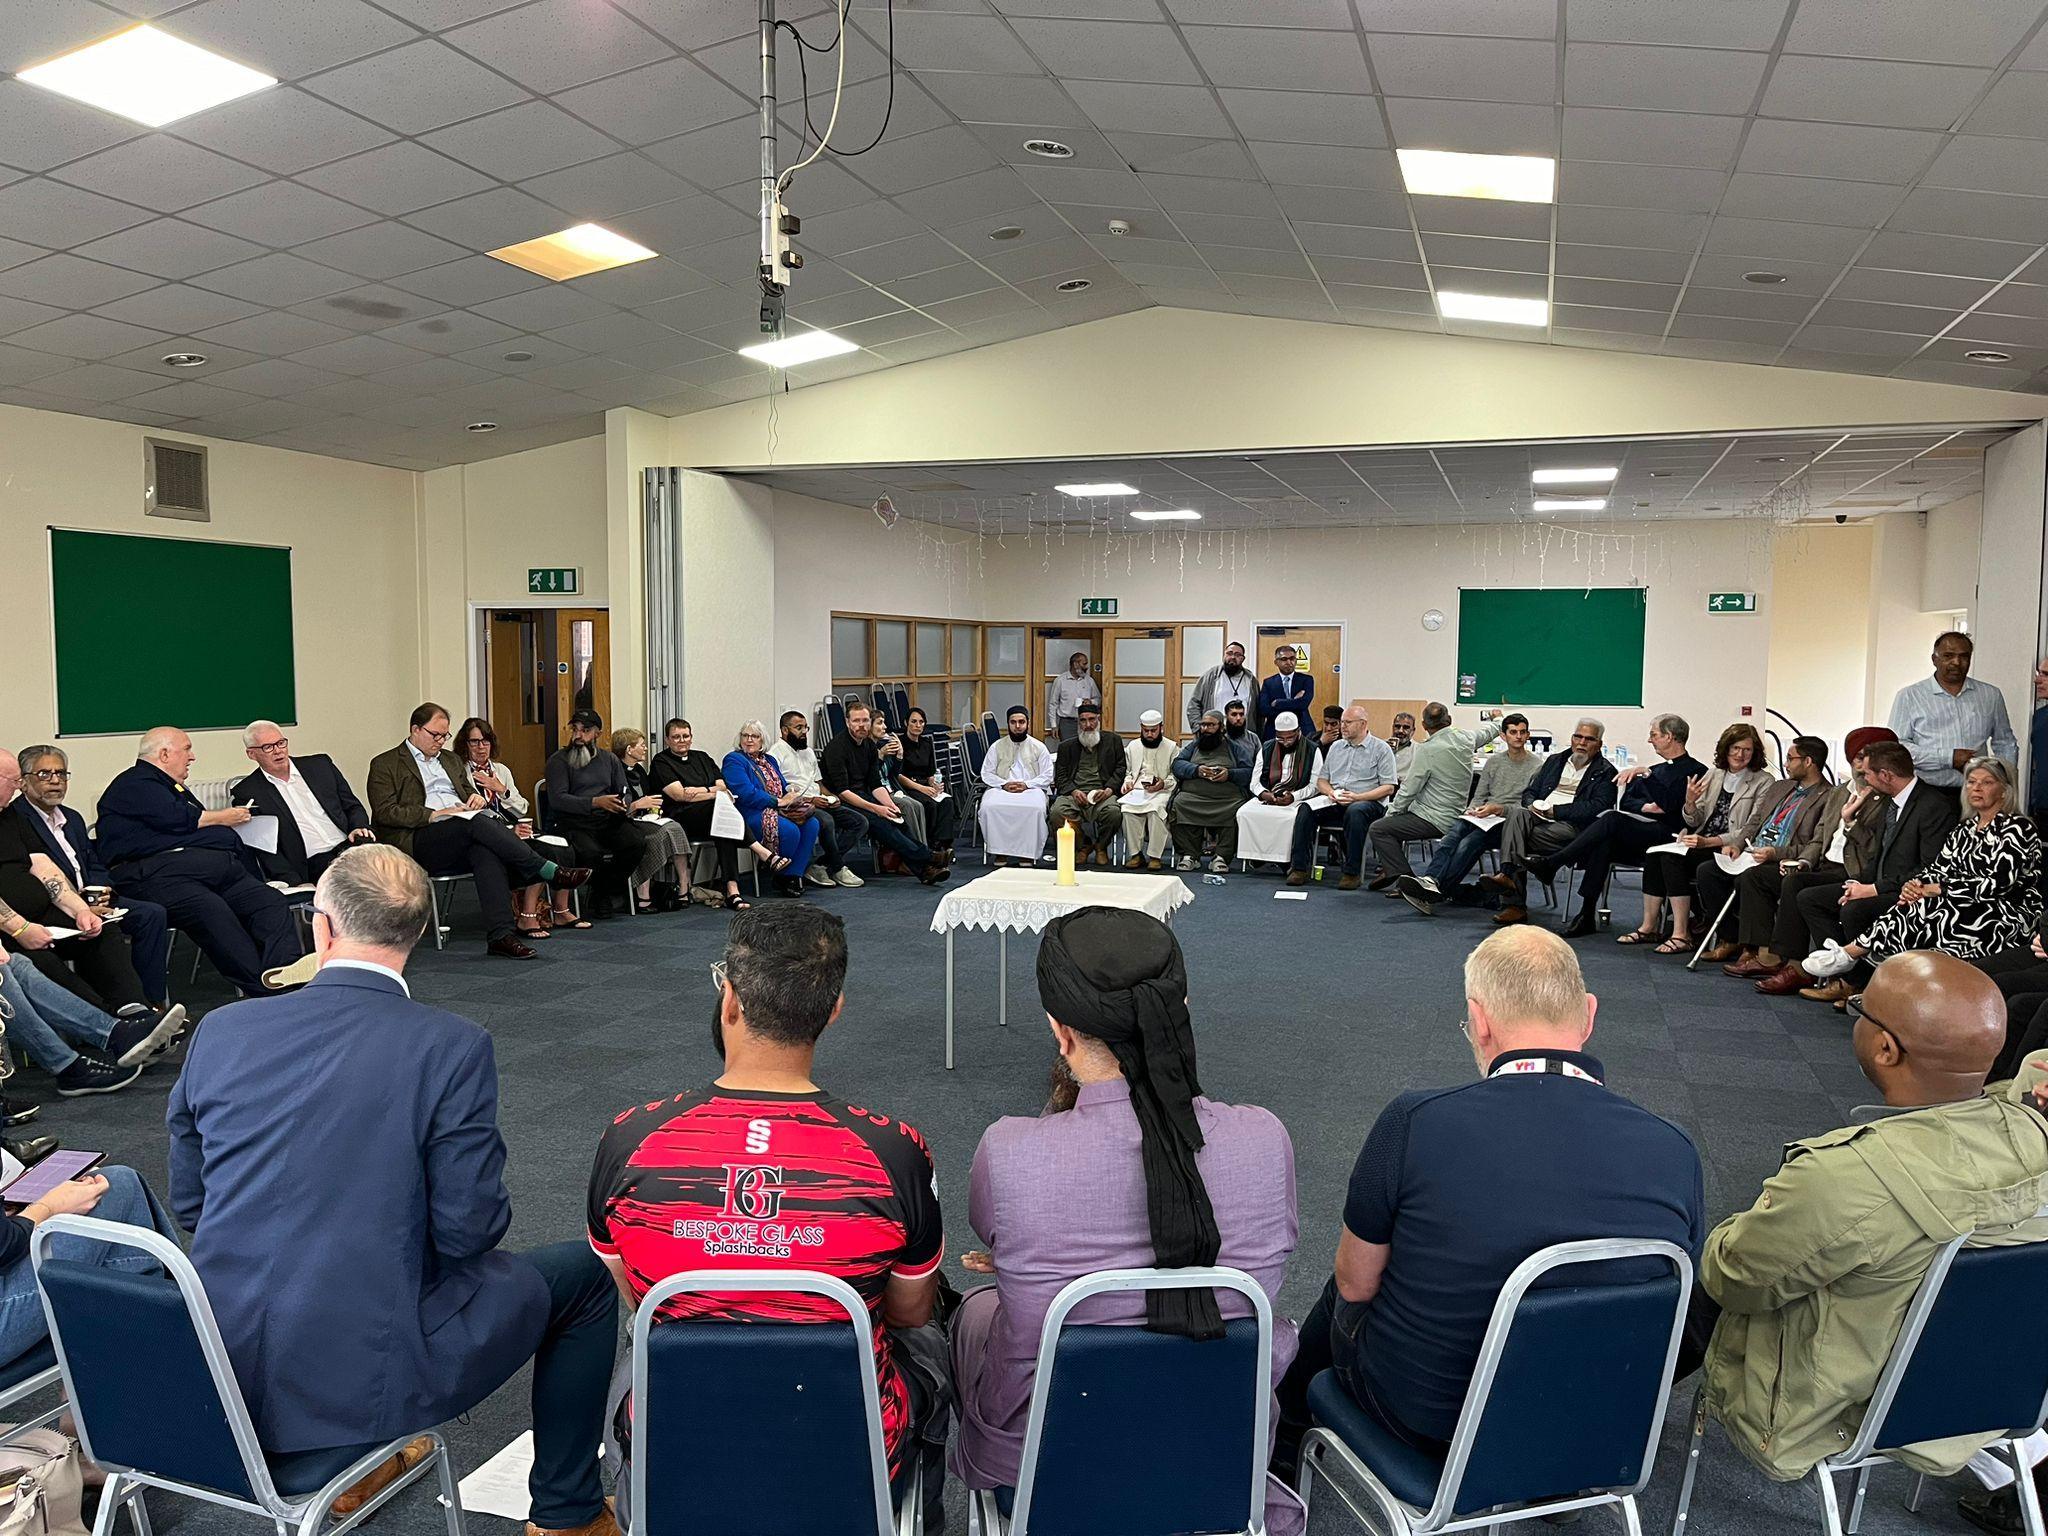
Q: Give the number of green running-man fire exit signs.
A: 3